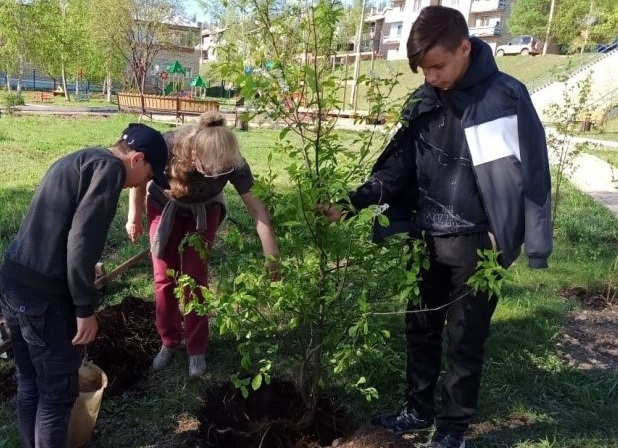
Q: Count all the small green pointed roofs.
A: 2